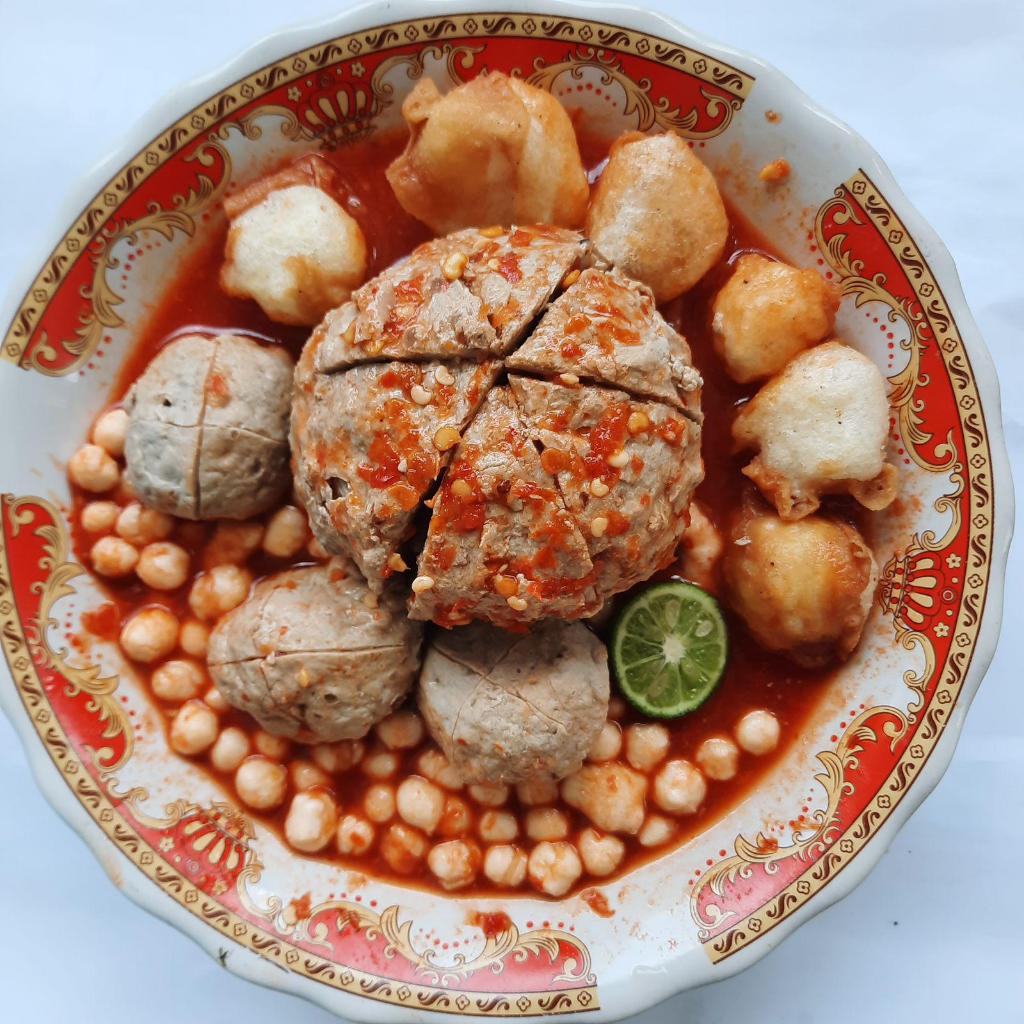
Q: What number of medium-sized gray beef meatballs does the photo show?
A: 3